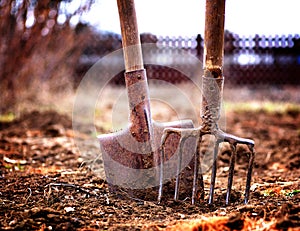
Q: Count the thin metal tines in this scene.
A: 6